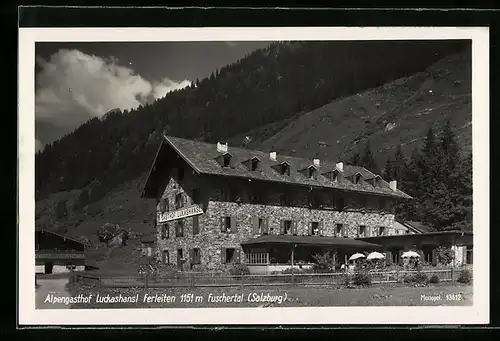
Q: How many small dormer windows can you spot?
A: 7